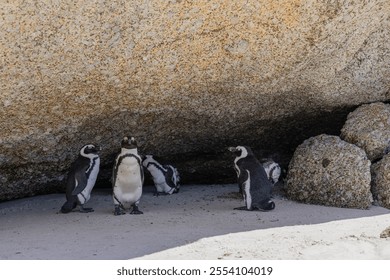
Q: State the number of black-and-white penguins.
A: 5